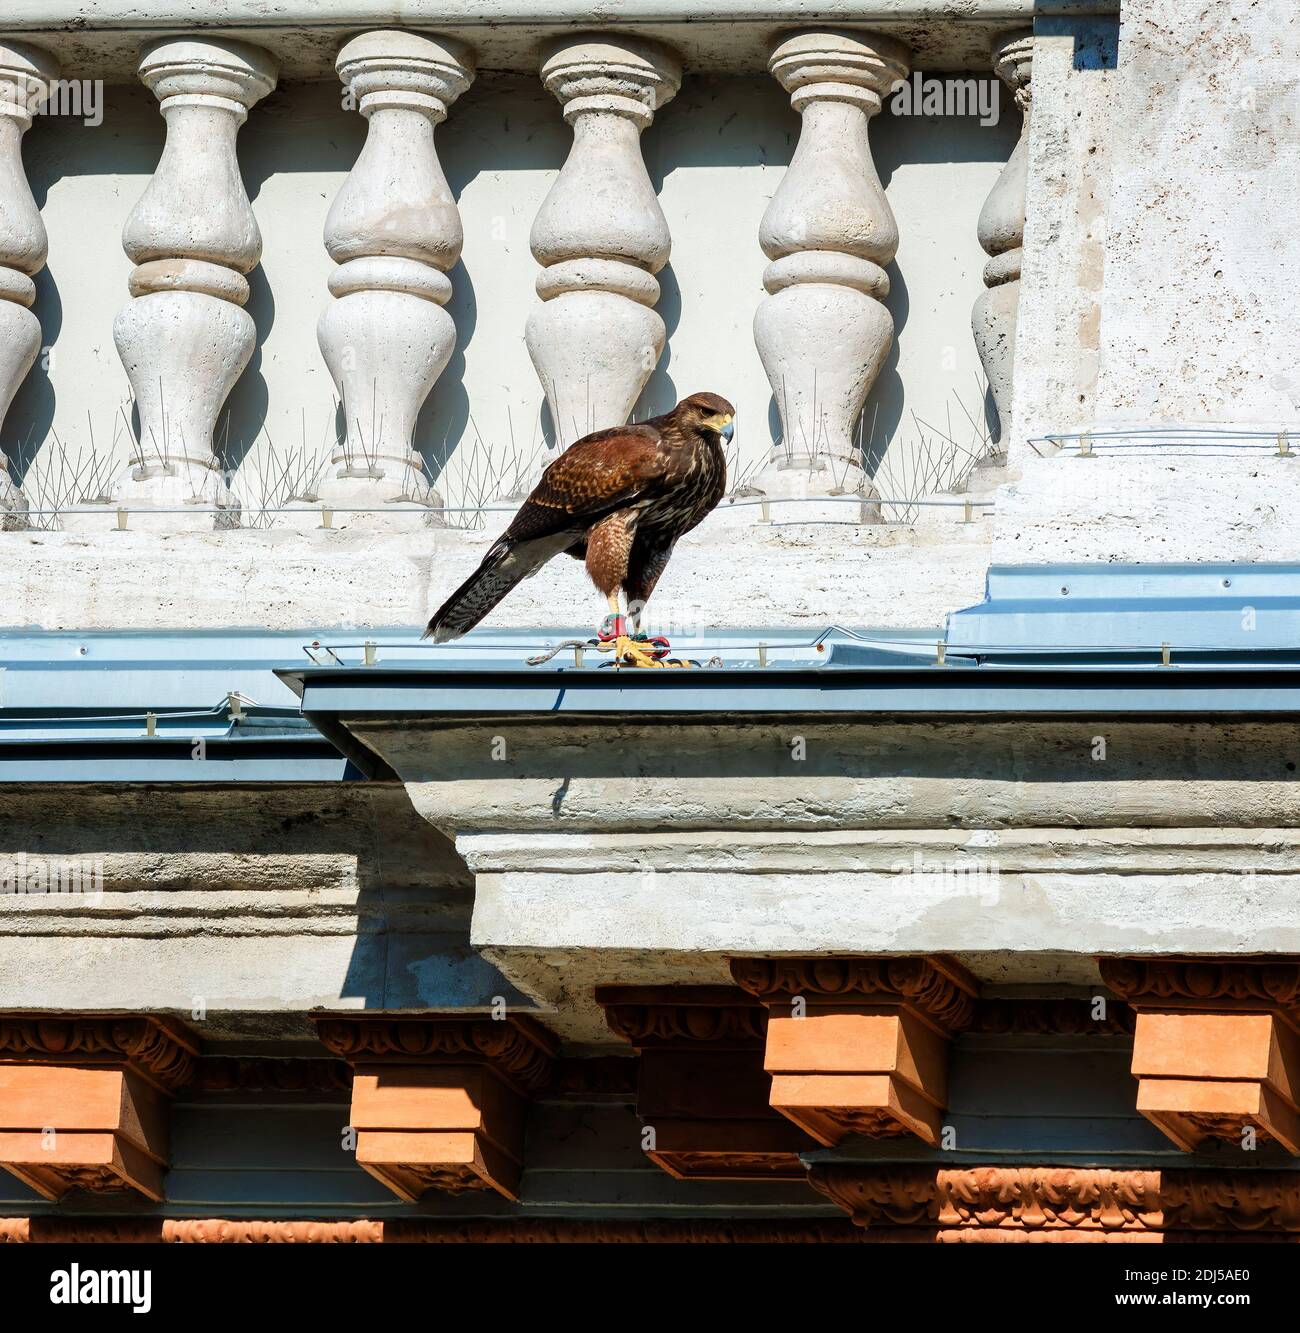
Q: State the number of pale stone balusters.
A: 6